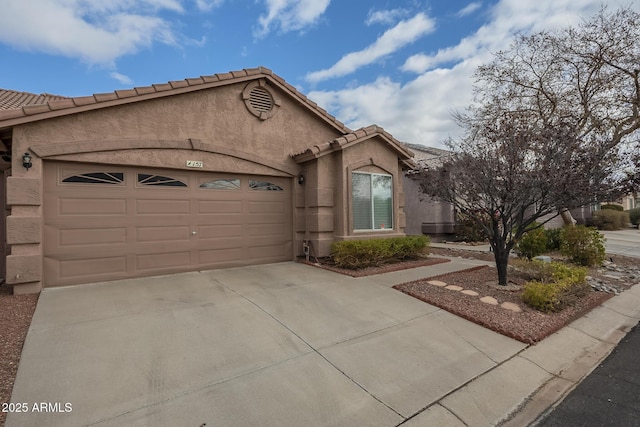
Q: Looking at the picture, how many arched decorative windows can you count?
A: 4